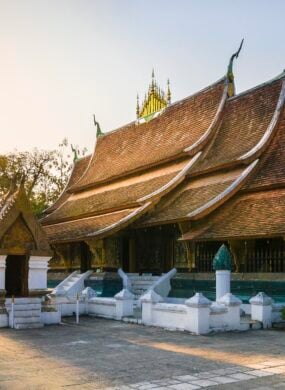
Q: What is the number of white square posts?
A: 6